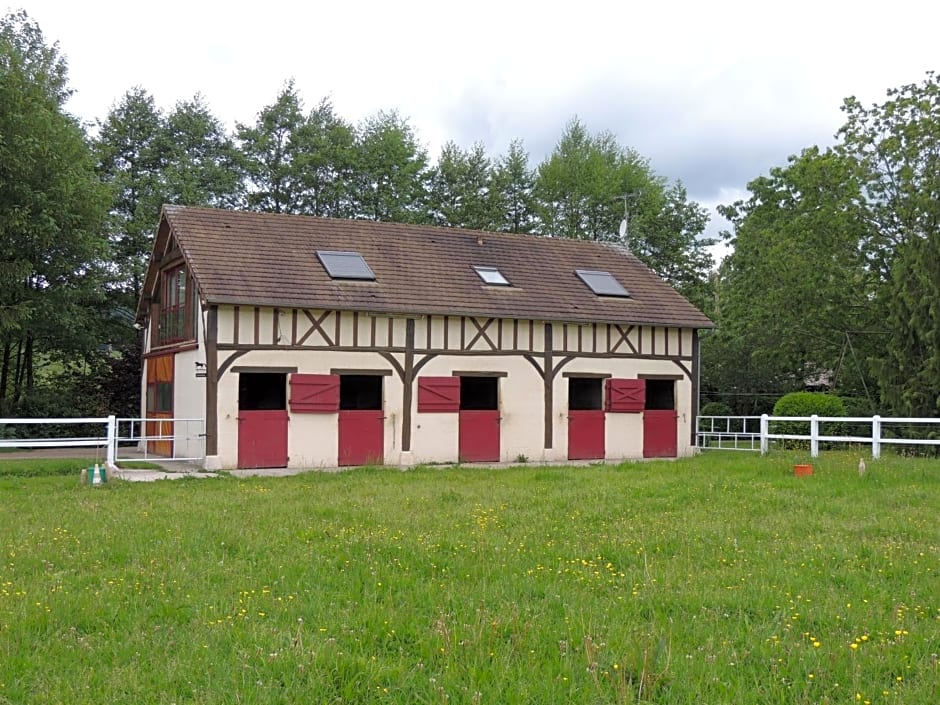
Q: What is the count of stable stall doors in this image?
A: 5